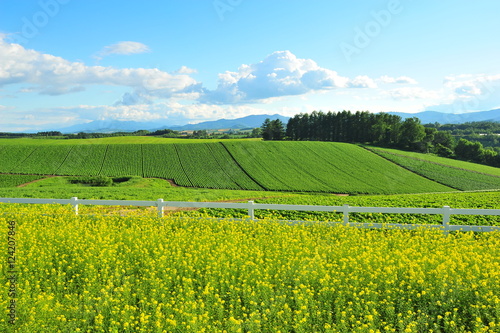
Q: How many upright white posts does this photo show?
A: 5